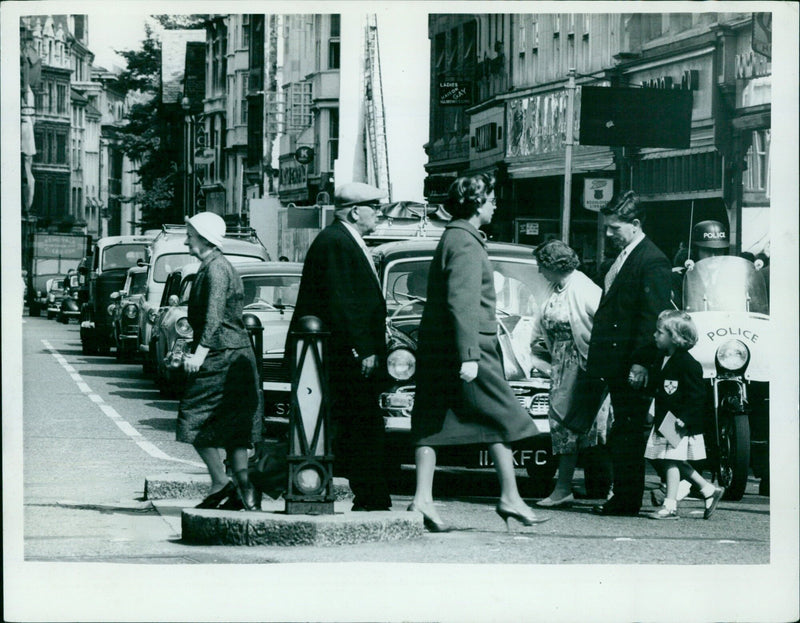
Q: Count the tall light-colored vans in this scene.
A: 1